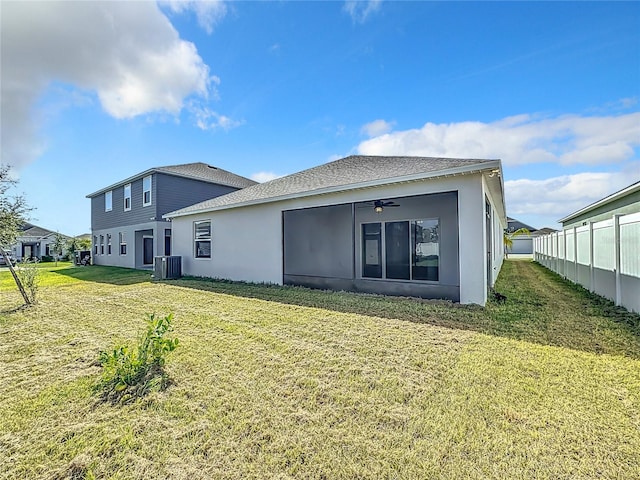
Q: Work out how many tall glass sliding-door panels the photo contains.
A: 3